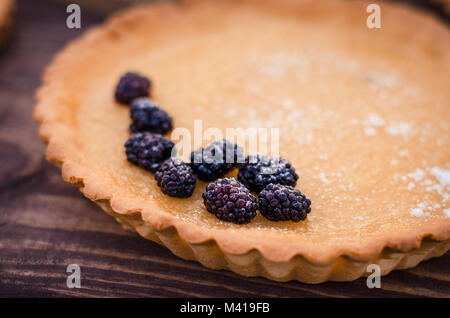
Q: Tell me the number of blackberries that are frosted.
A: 8